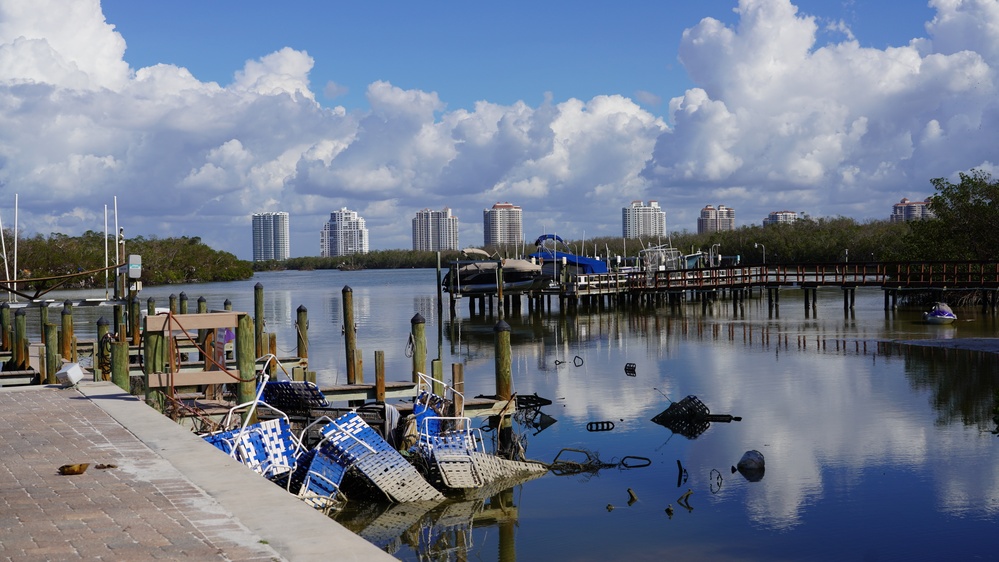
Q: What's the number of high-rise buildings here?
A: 8